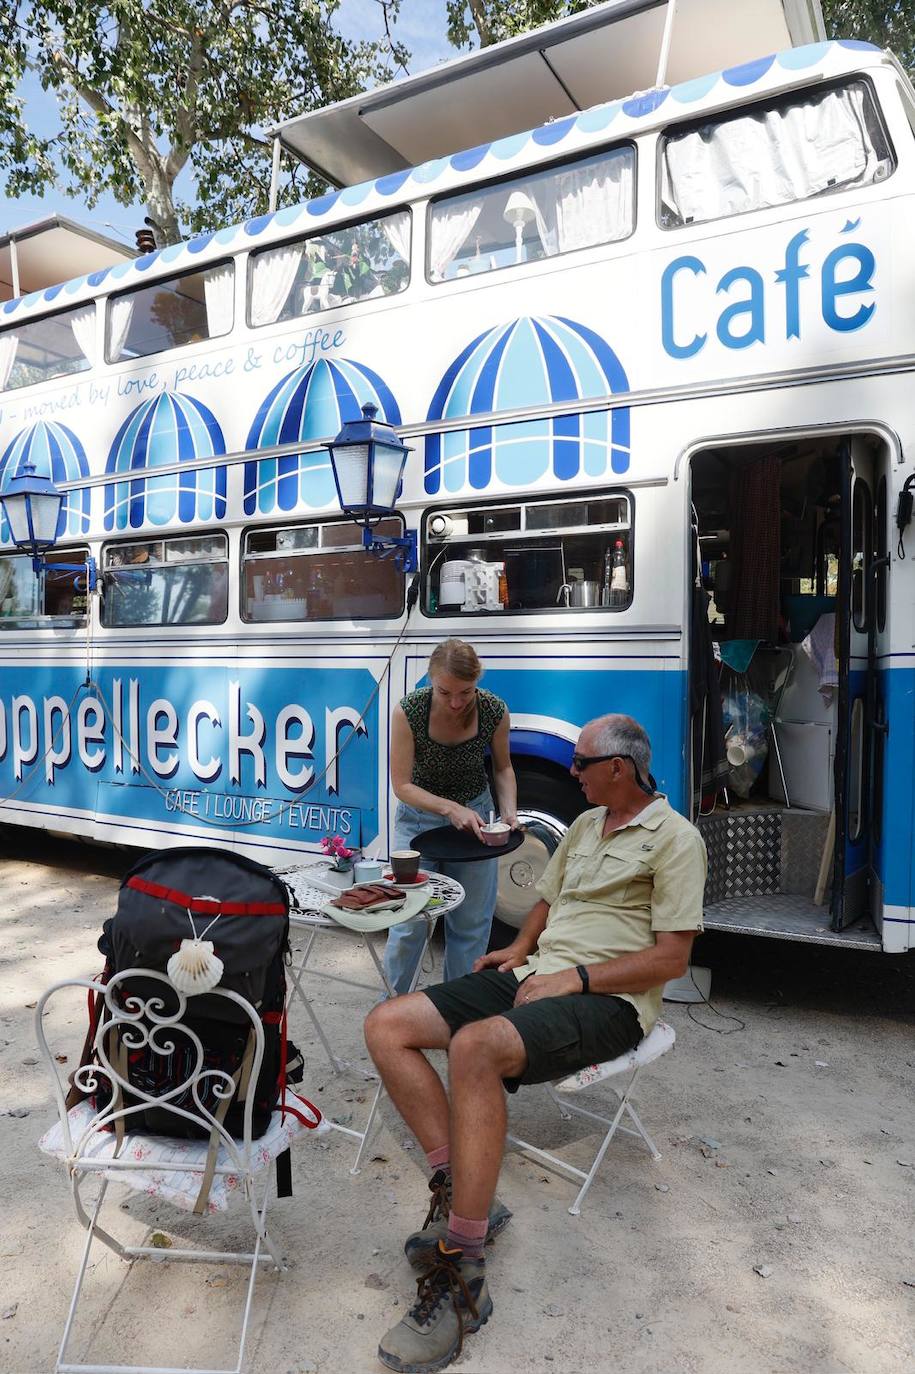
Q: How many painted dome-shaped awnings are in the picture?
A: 4